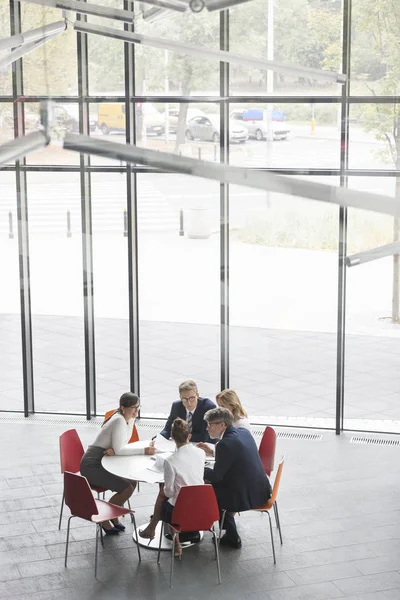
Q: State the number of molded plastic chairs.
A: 6